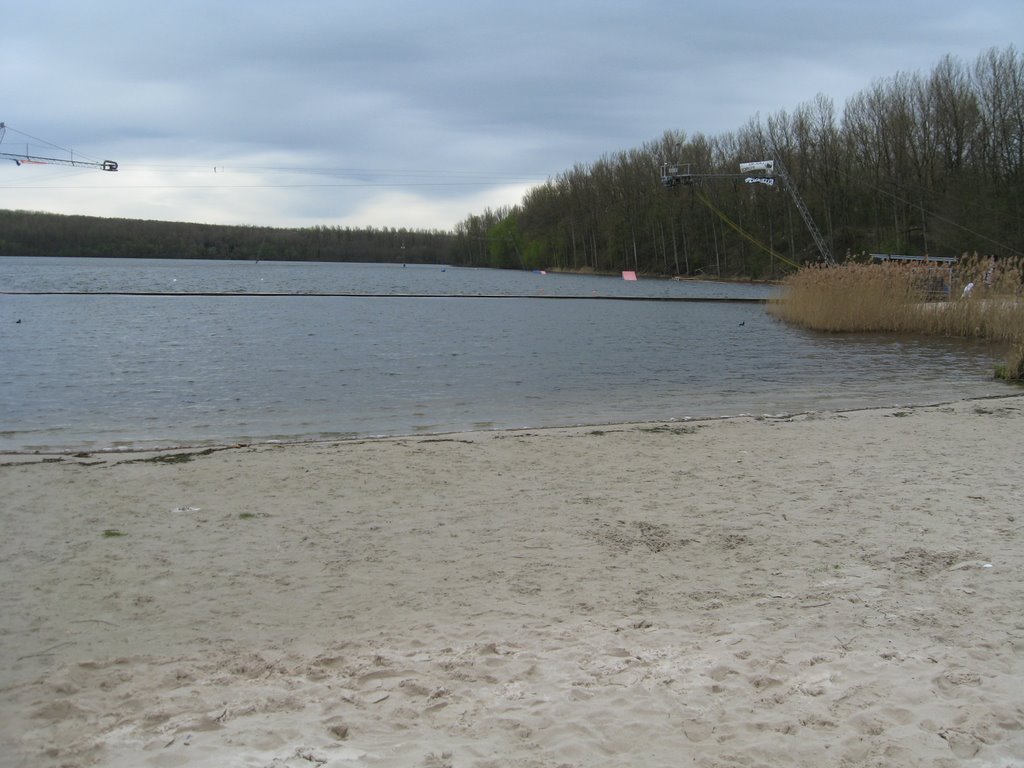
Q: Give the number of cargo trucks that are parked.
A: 0